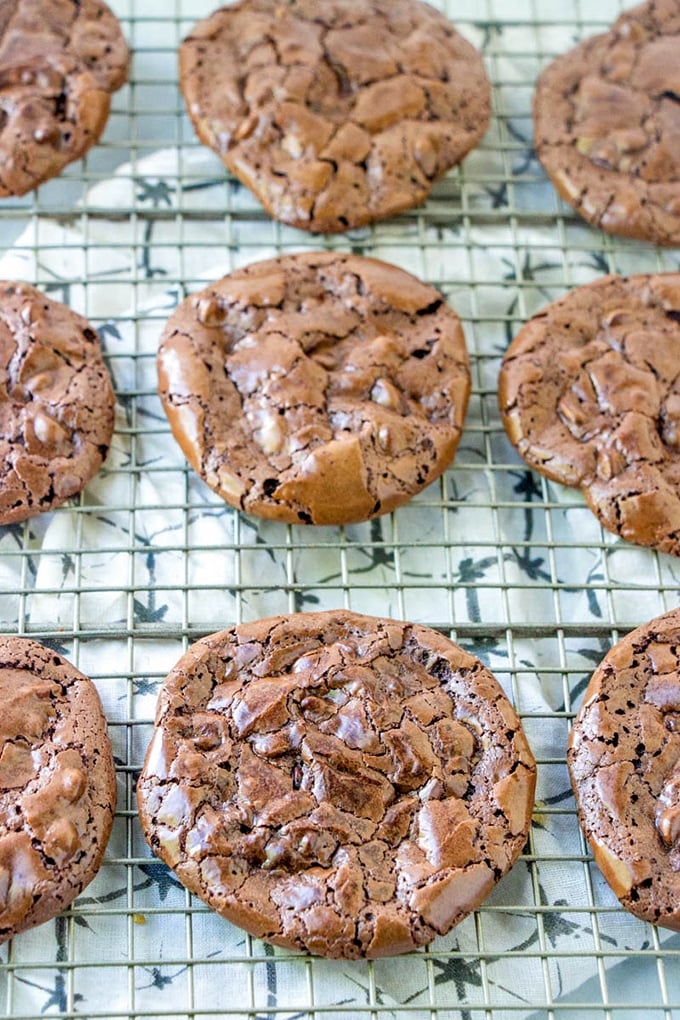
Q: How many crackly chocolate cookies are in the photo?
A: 9